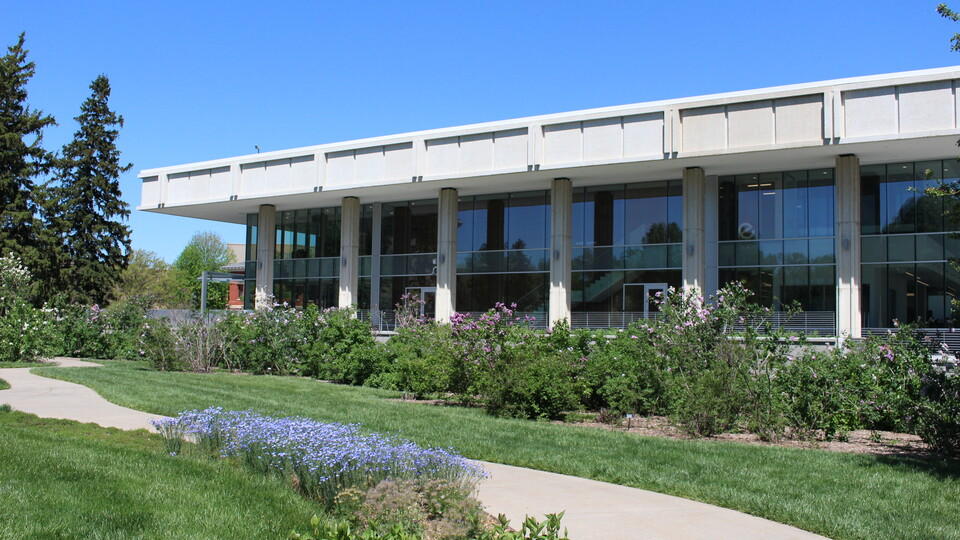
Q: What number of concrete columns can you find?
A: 6